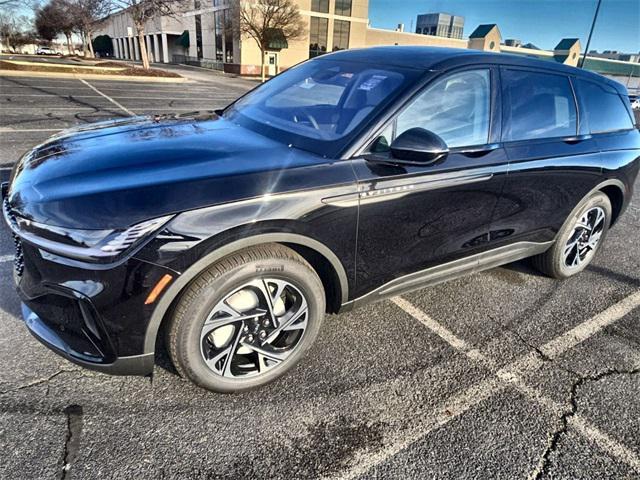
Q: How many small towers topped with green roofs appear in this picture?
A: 2